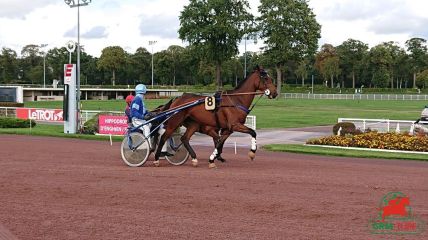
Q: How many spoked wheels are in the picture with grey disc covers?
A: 2